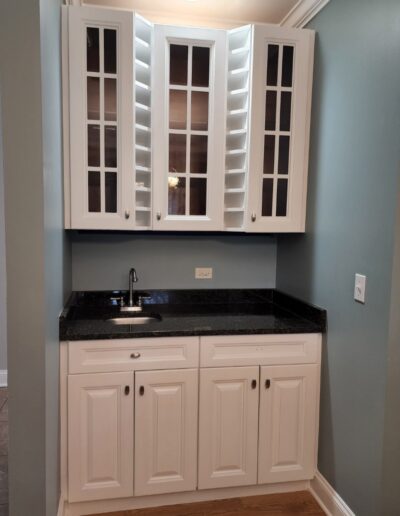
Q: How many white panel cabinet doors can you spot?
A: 4